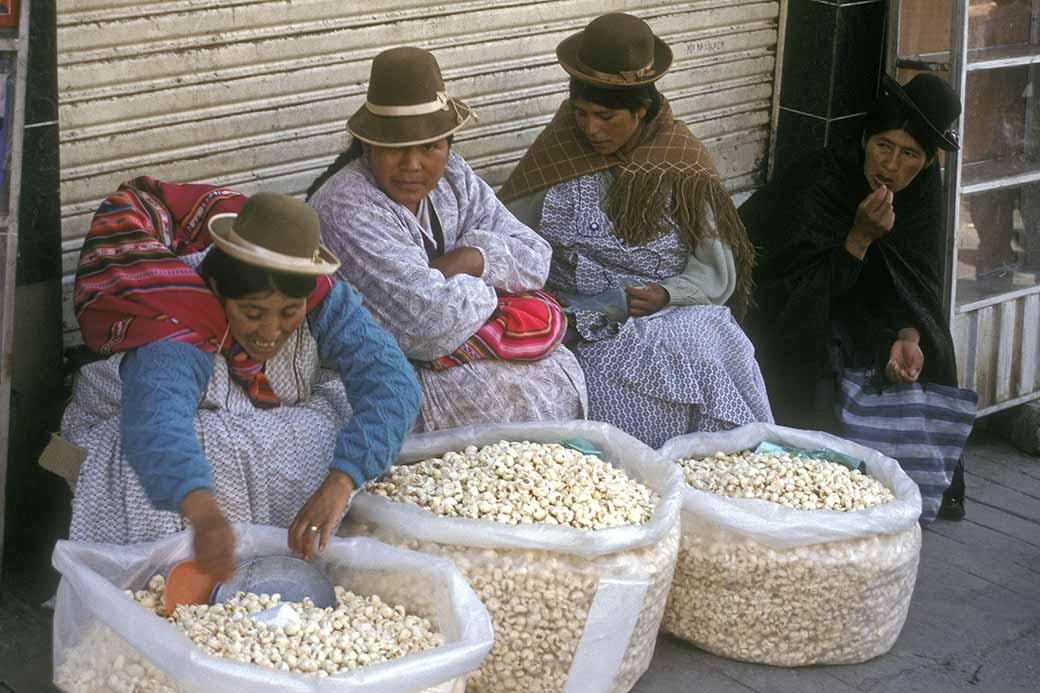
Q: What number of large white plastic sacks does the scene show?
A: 3